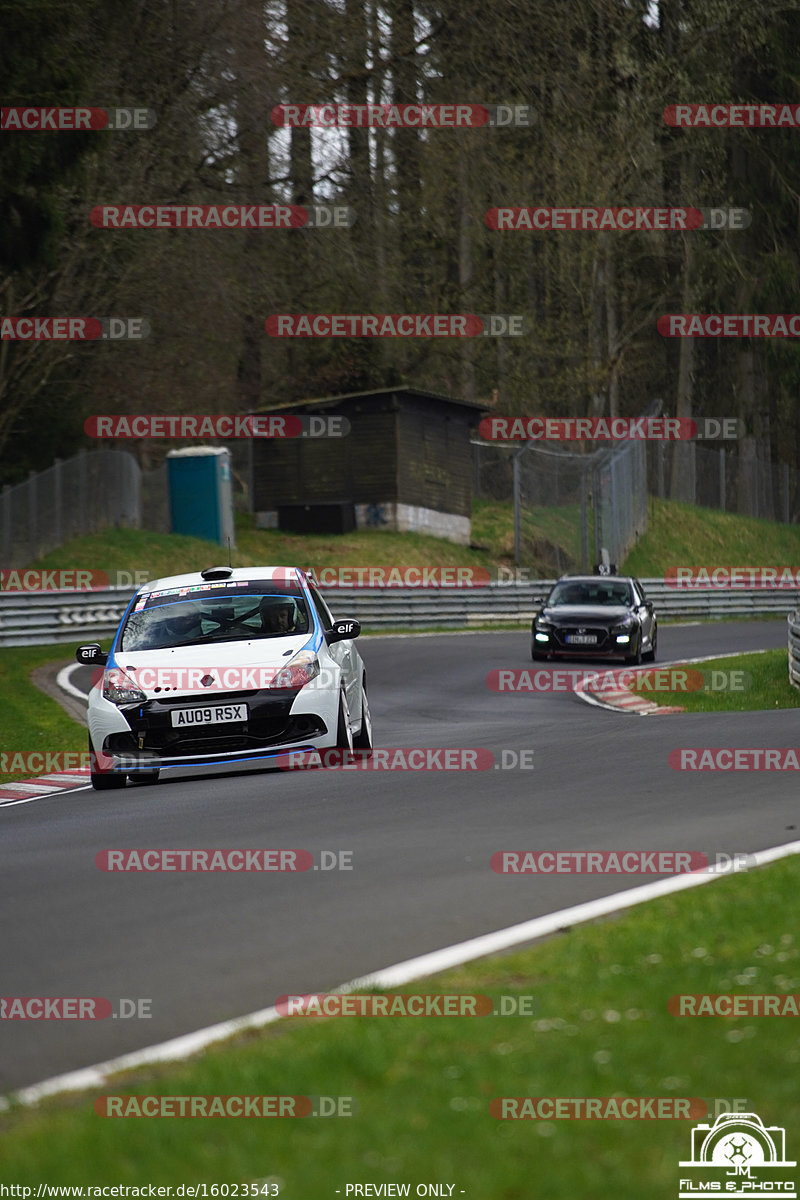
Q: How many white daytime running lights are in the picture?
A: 2